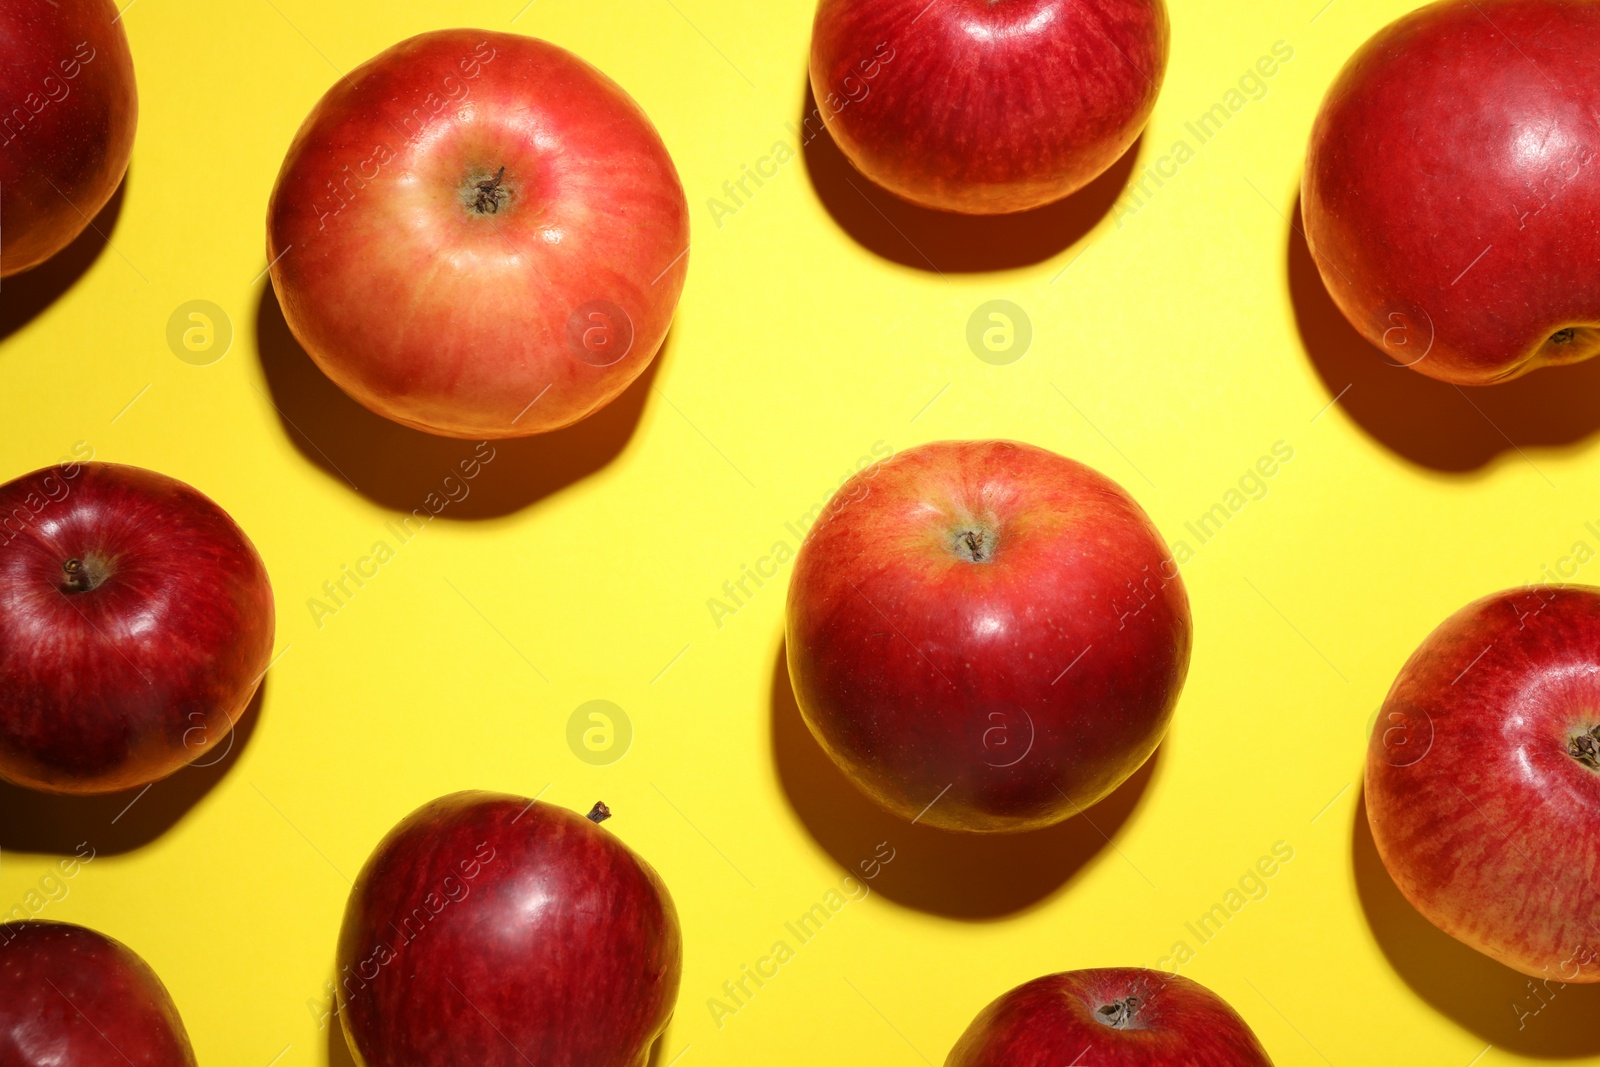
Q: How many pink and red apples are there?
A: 10